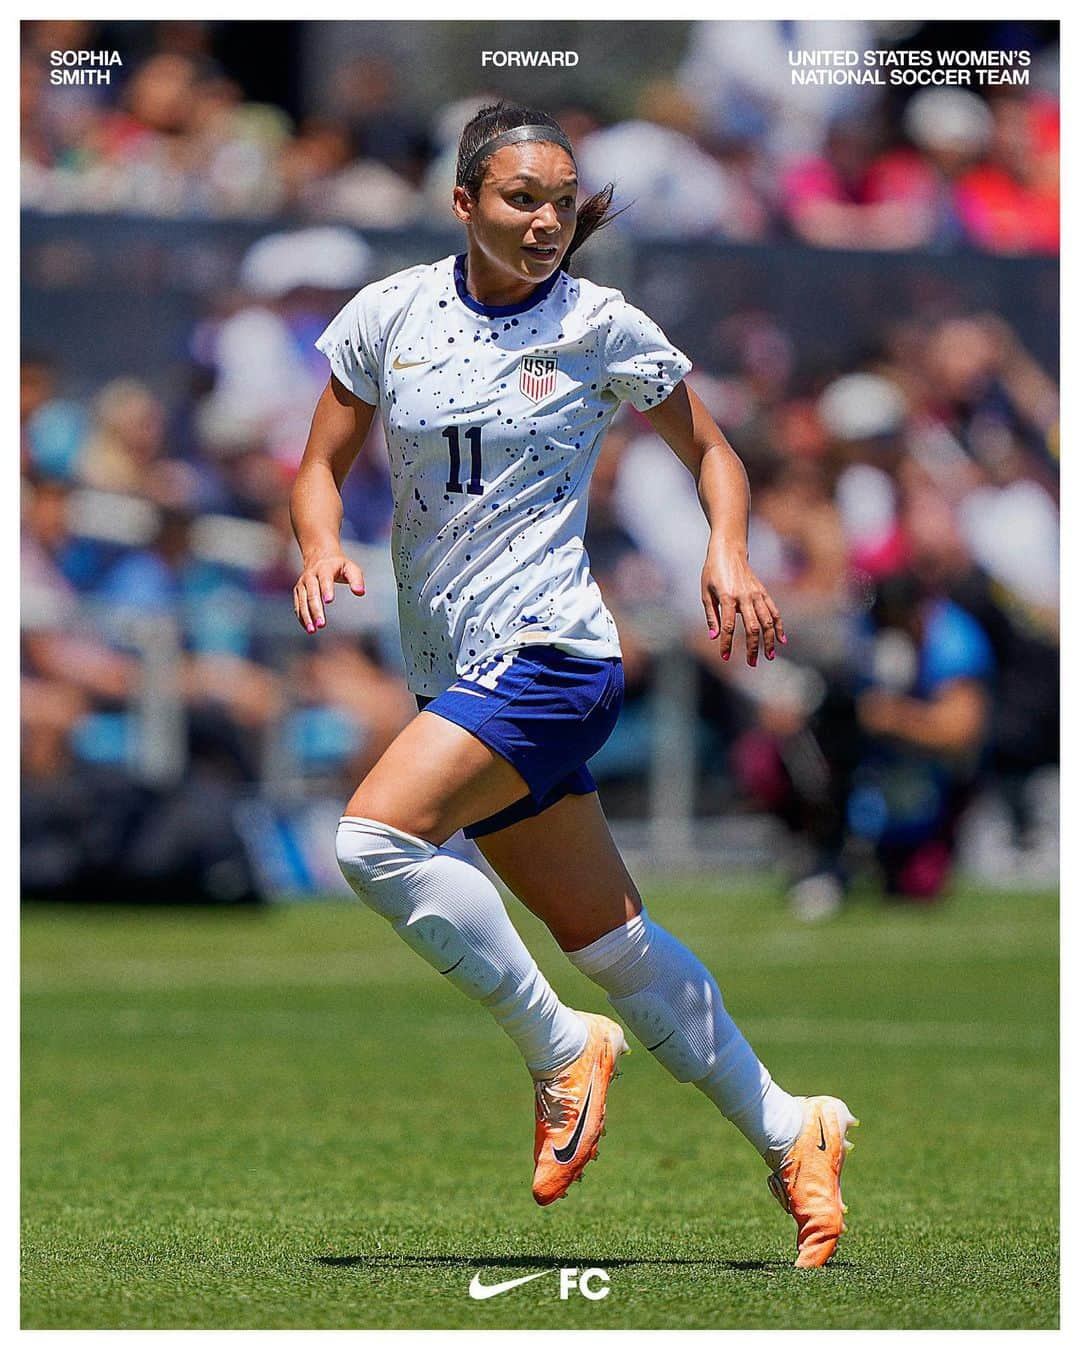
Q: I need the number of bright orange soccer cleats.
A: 2